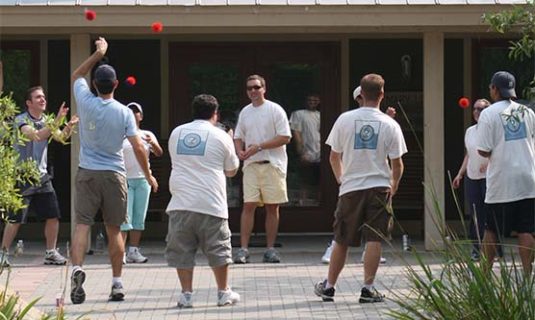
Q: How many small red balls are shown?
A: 4